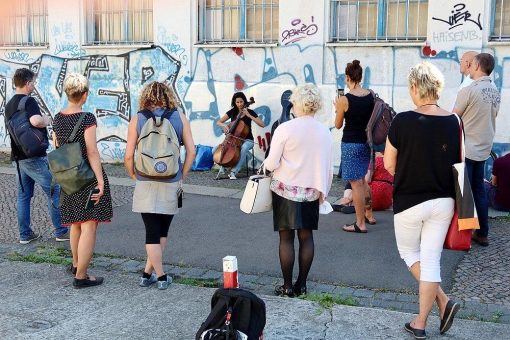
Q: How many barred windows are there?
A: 5